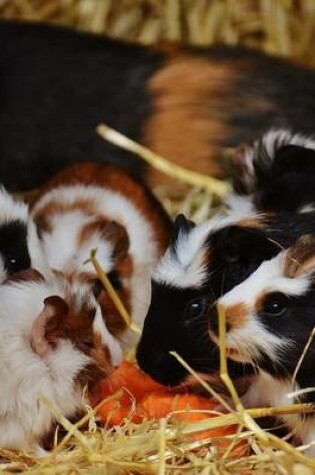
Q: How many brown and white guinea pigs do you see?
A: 2